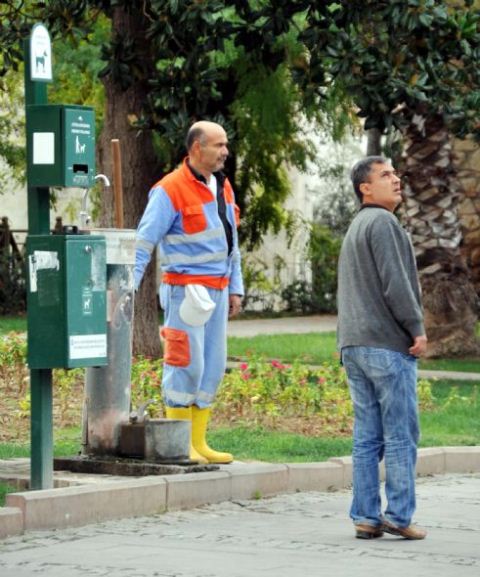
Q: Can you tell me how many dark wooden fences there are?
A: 1